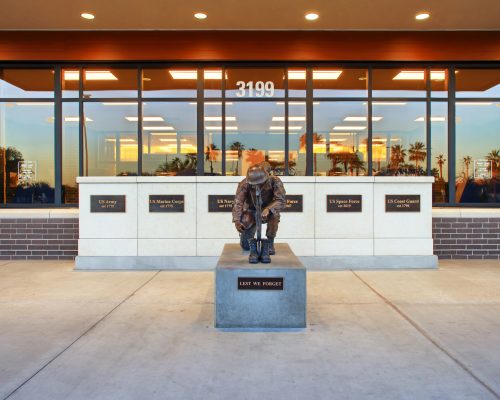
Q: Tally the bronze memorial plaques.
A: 7